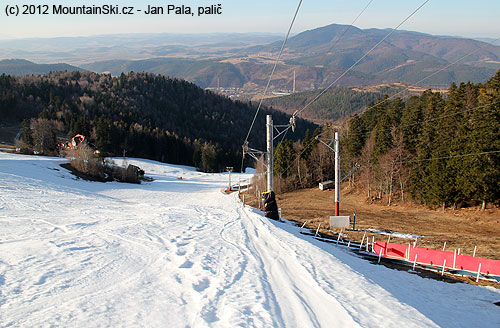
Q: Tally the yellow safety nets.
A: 0